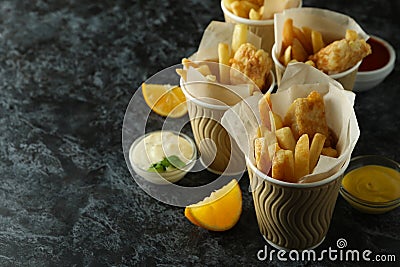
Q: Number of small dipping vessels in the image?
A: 3